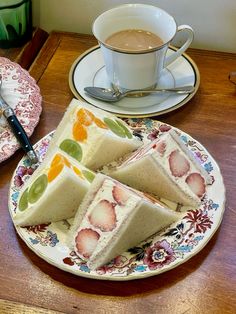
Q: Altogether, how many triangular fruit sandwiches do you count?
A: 4